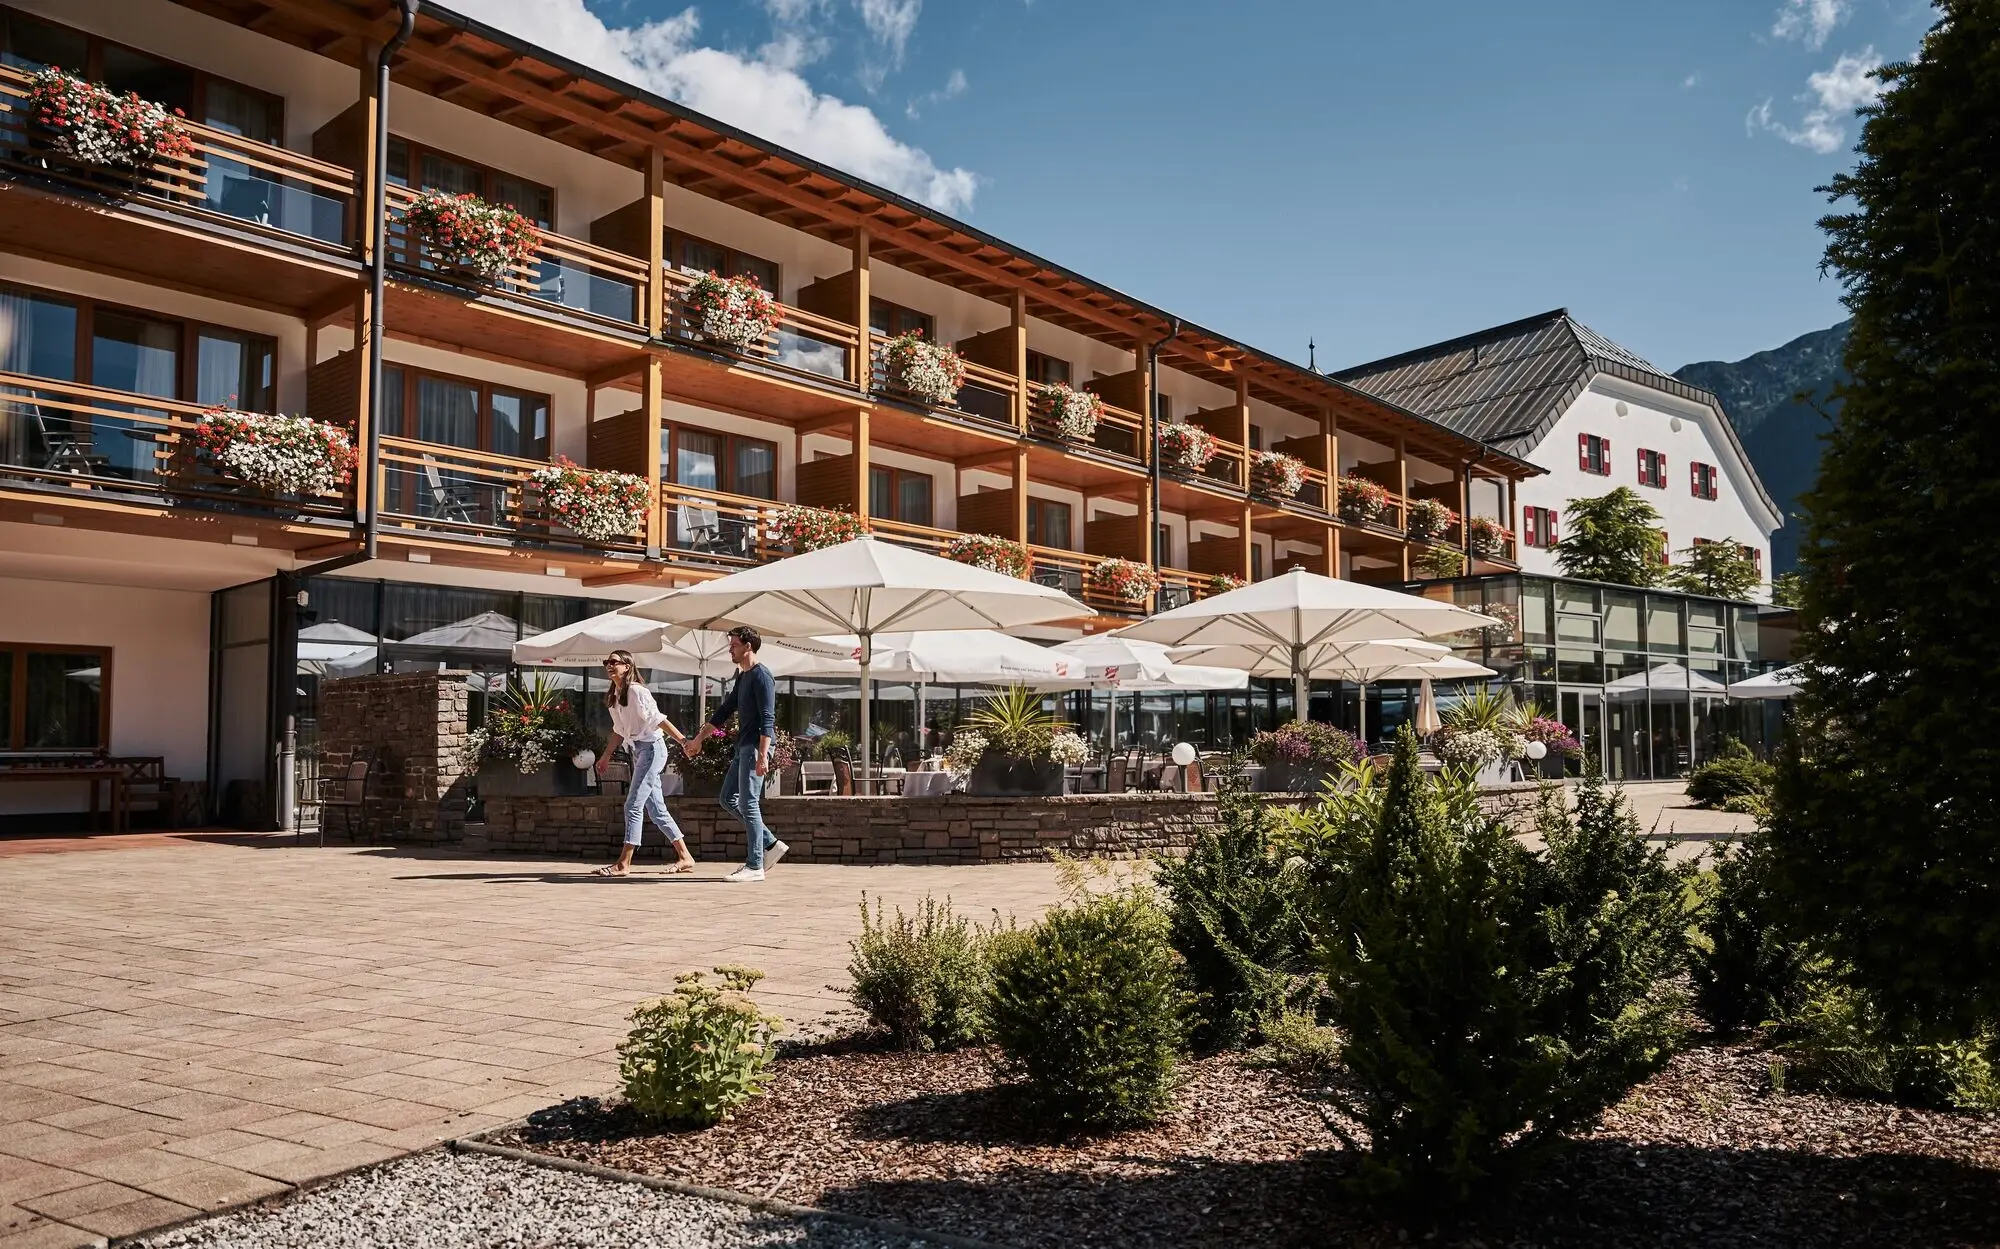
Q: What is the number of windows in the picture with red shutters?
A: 7